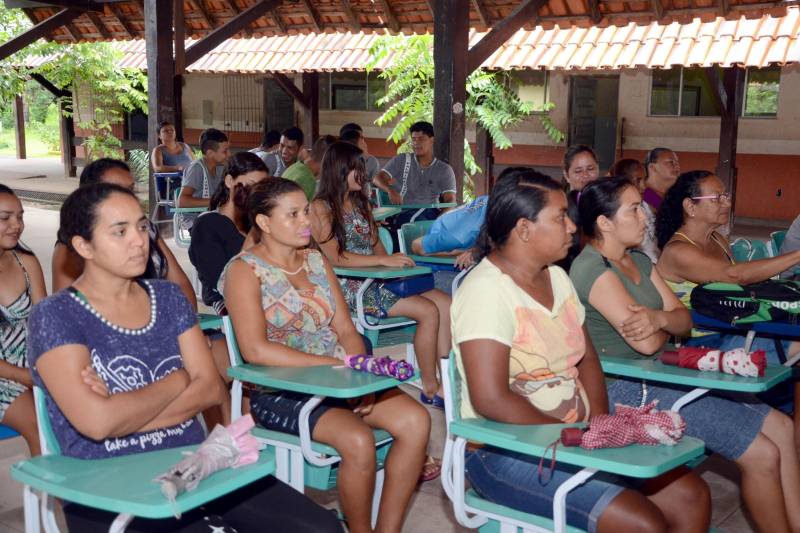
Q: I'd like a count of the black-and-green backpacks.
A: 1